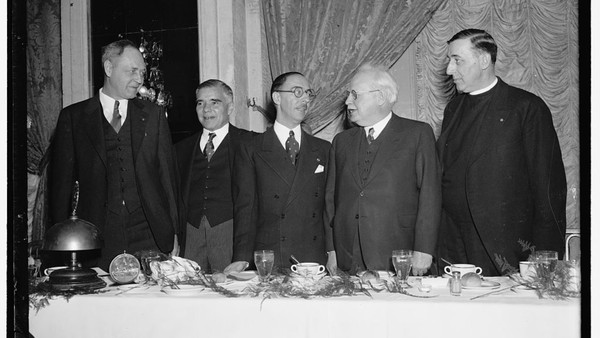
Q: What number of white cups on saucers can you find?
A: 2